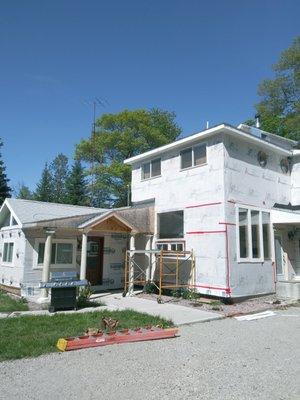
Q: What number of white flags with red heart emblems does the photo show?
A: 0